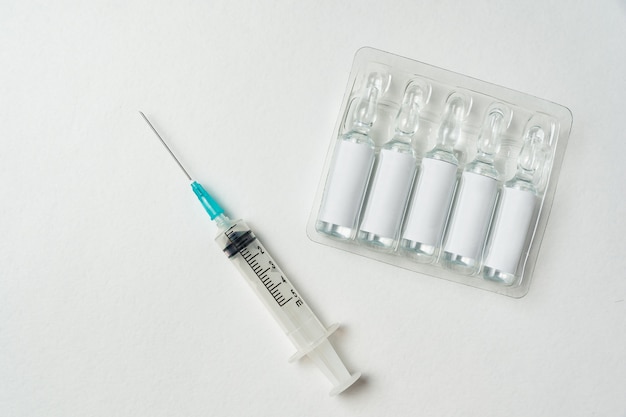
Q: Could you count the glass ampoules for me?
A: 5